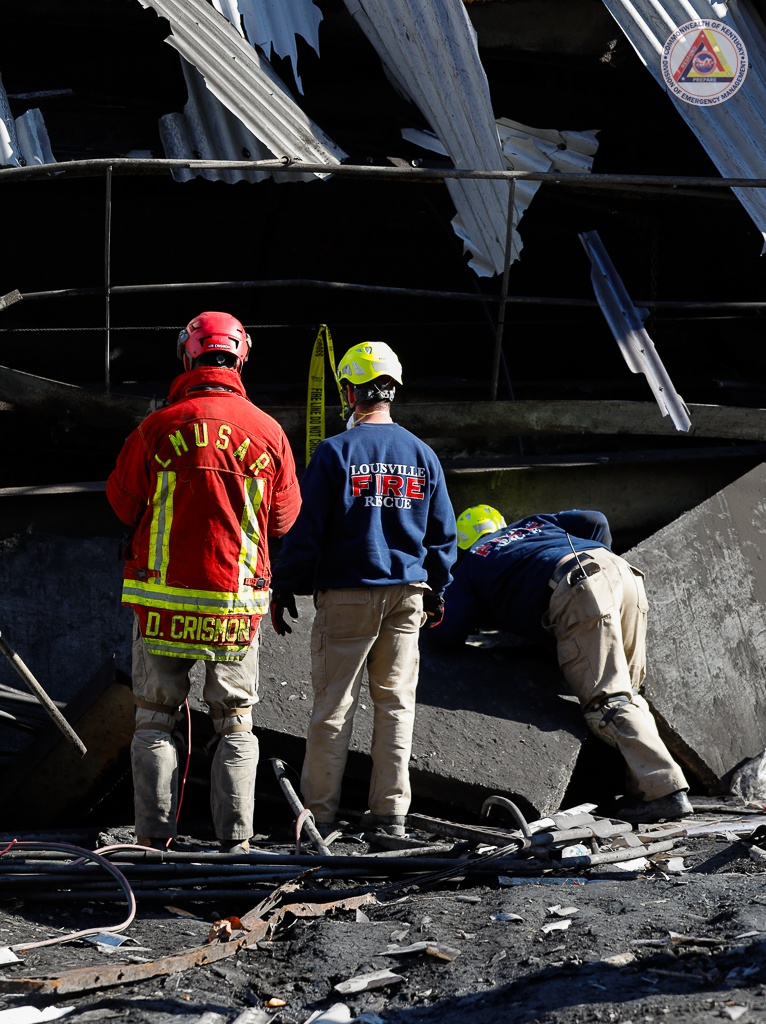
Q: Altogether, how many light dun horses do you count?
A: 0